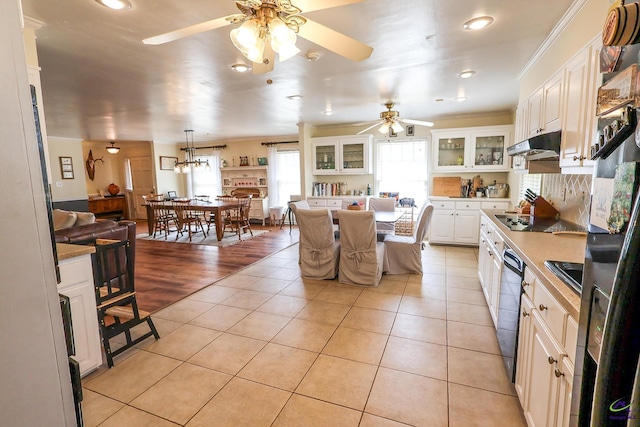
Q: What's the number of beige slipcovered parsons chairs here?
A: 6